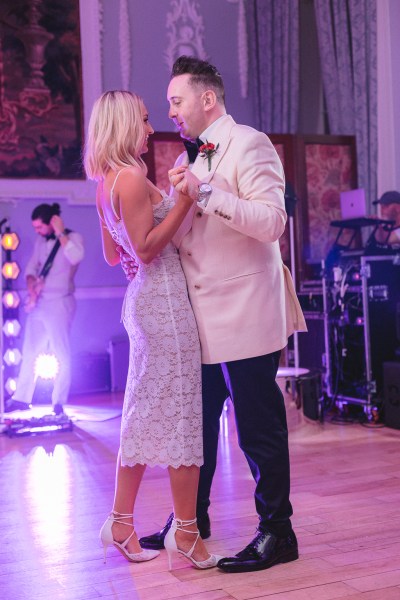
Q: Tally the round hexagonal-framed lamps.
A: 6